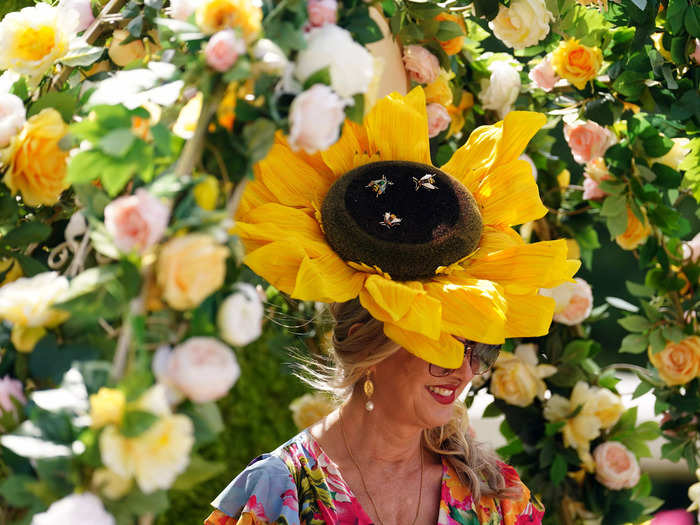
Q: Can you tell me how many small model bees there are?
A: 3